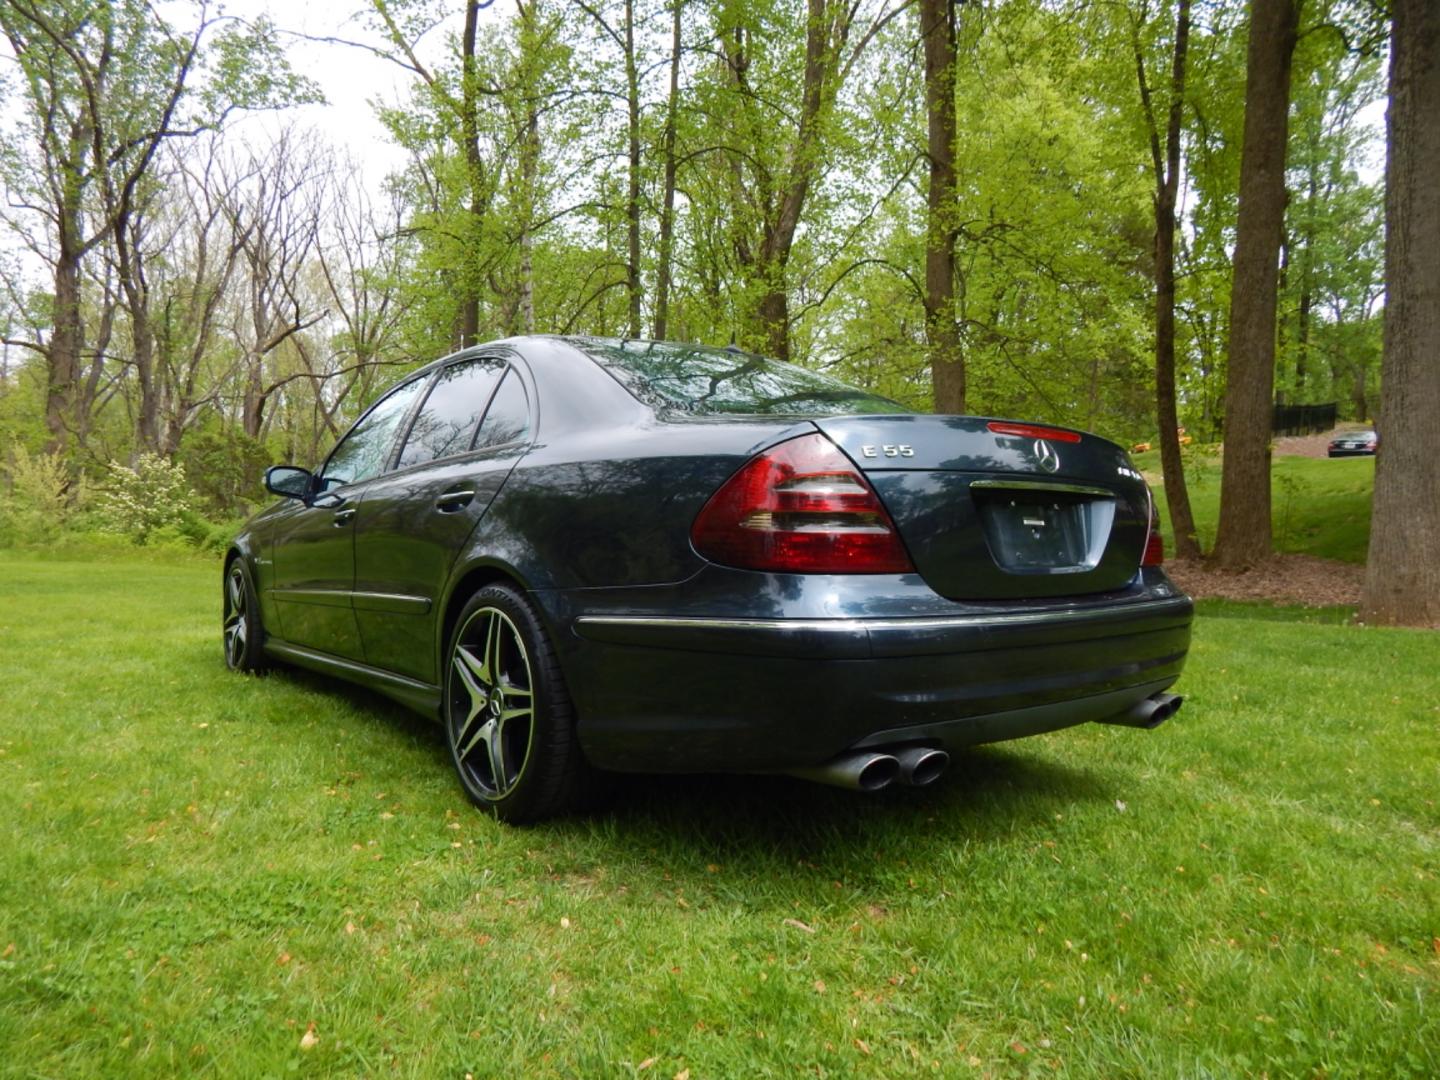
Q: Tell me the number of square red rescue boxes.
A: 0